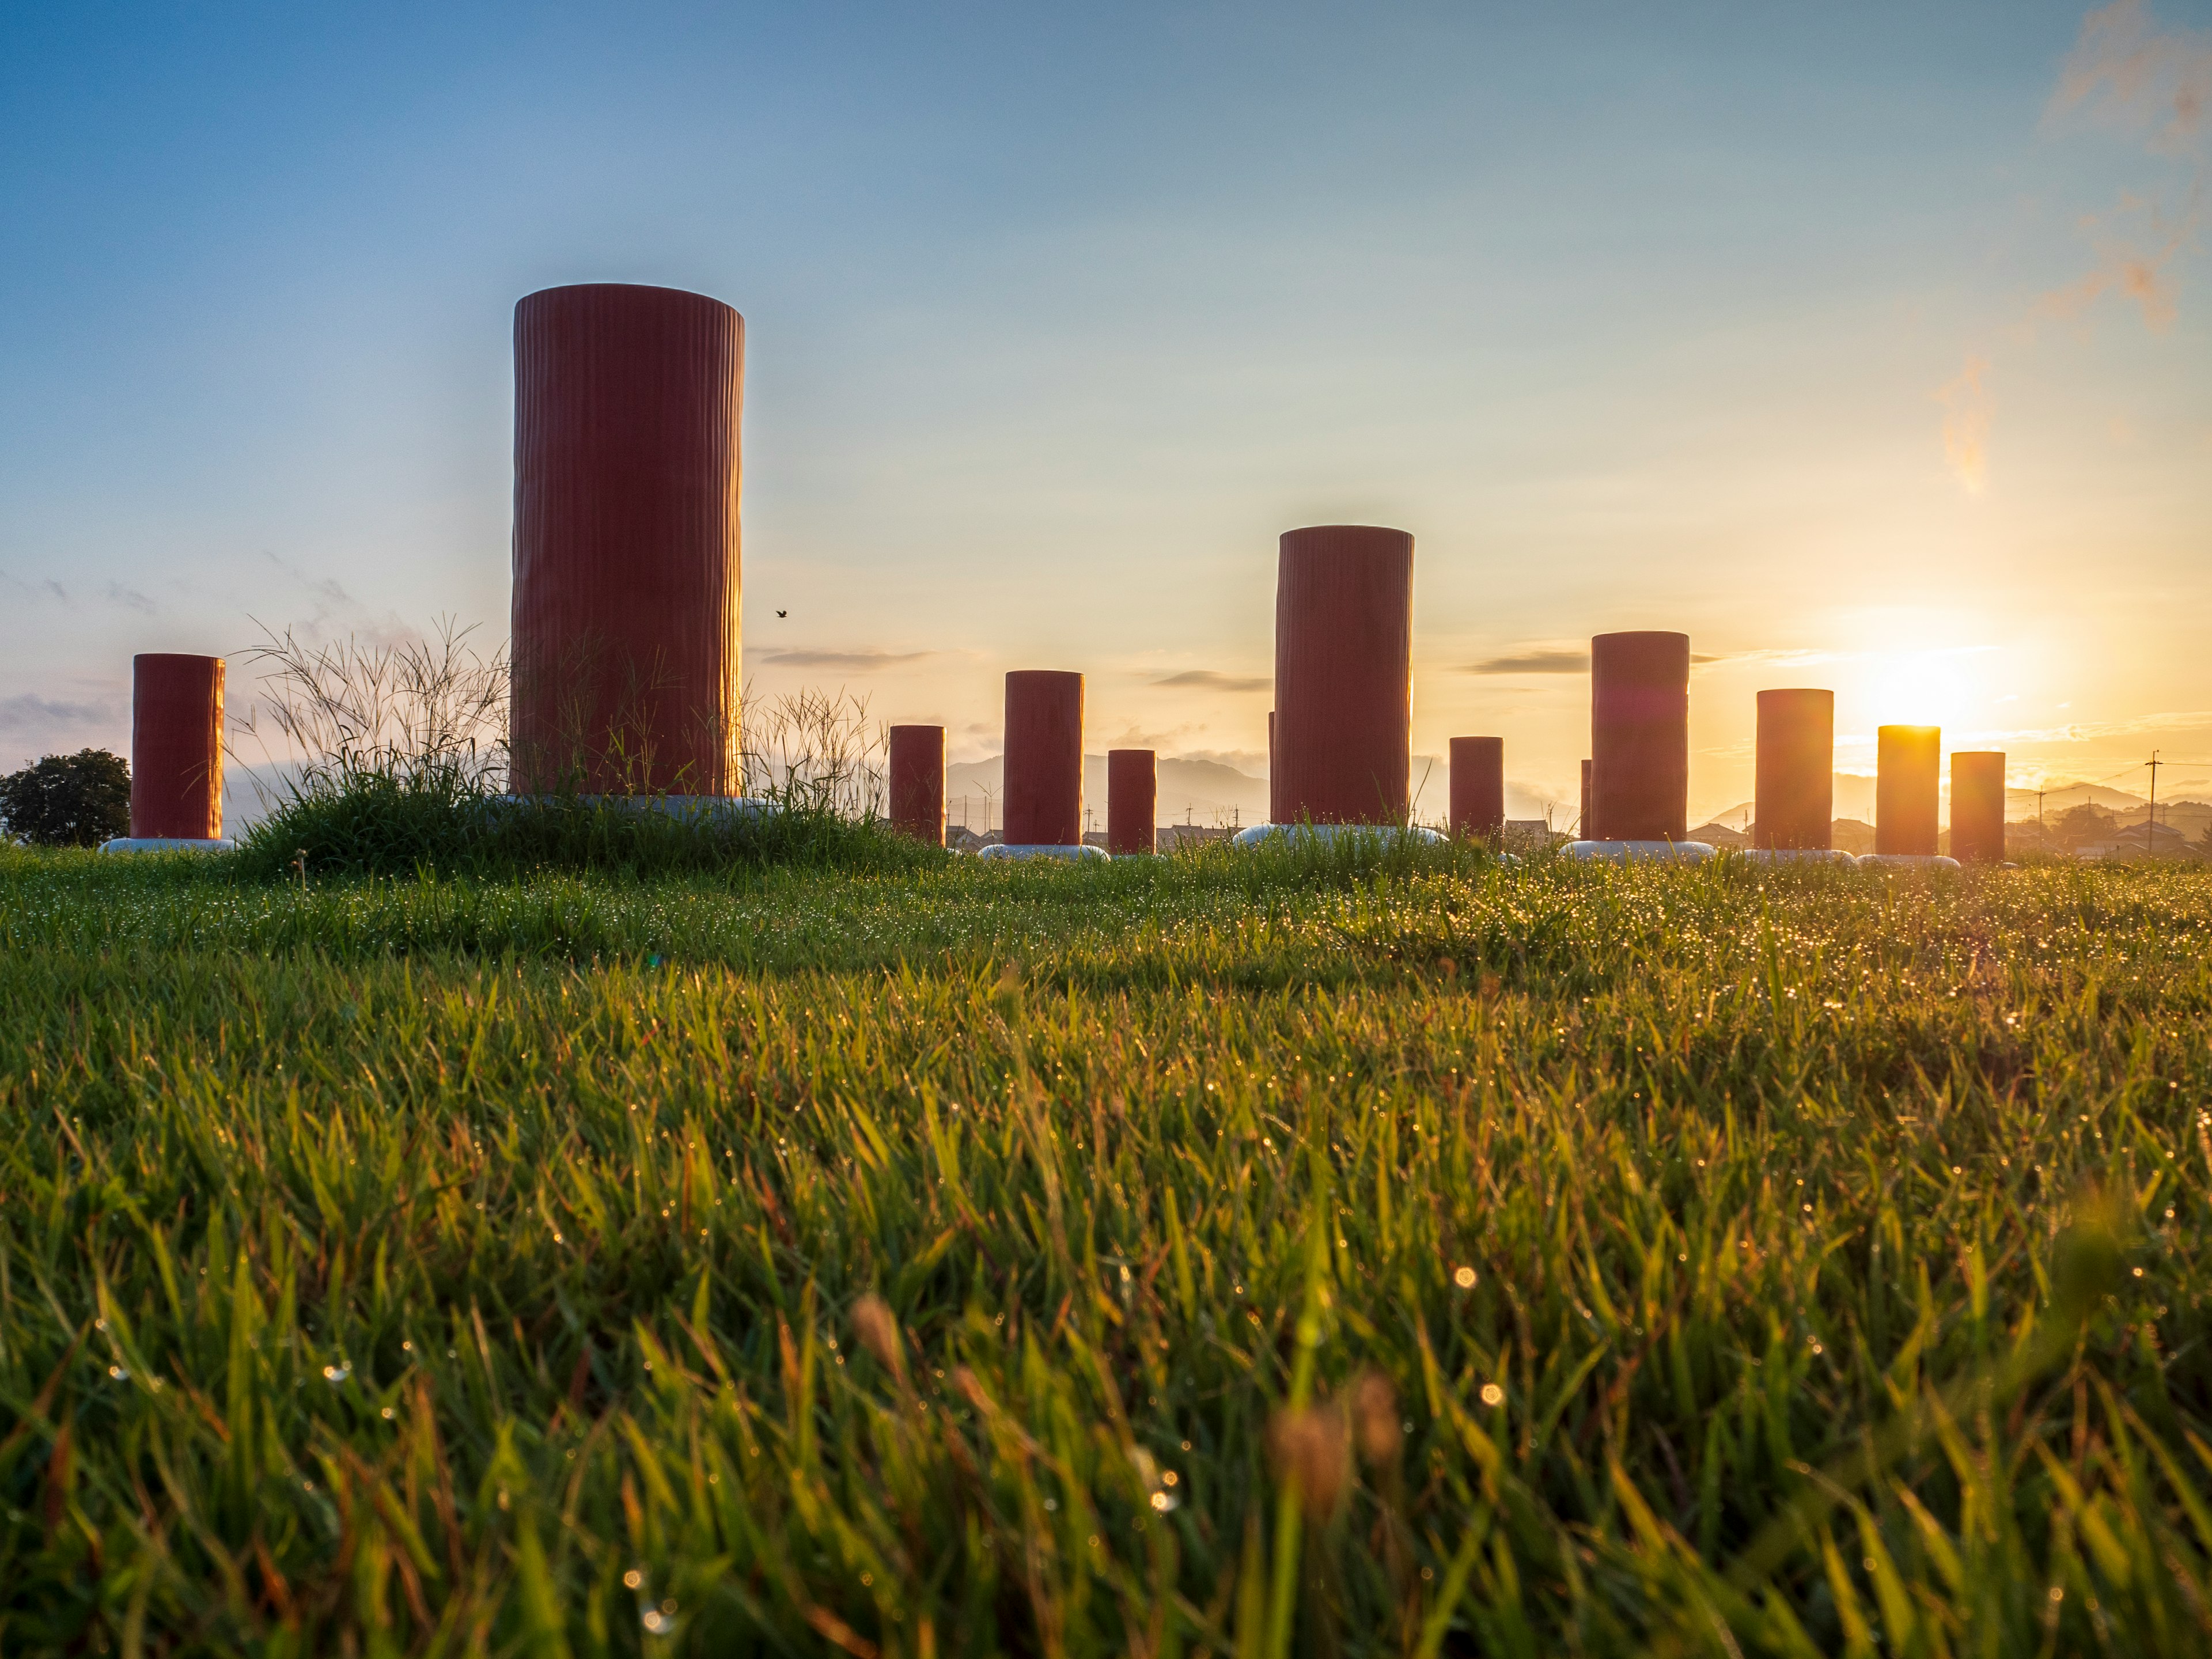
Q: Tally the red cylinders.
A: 13